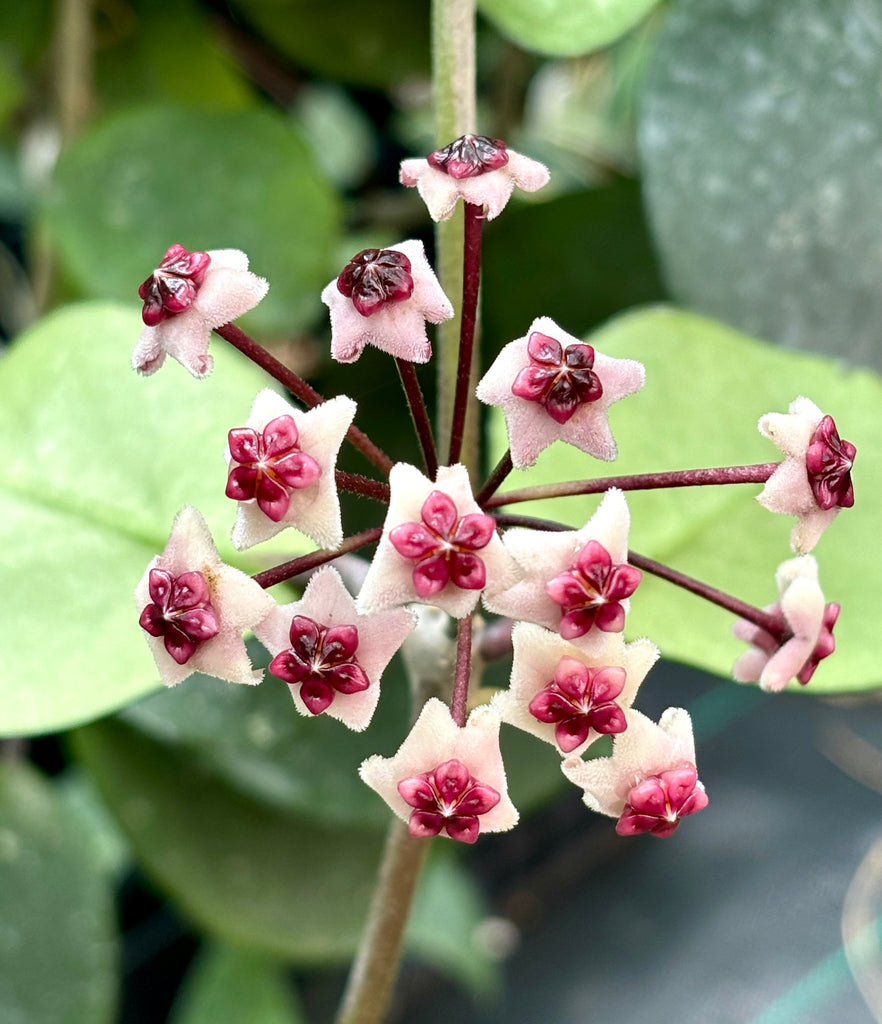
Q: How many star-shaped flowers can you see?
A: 14